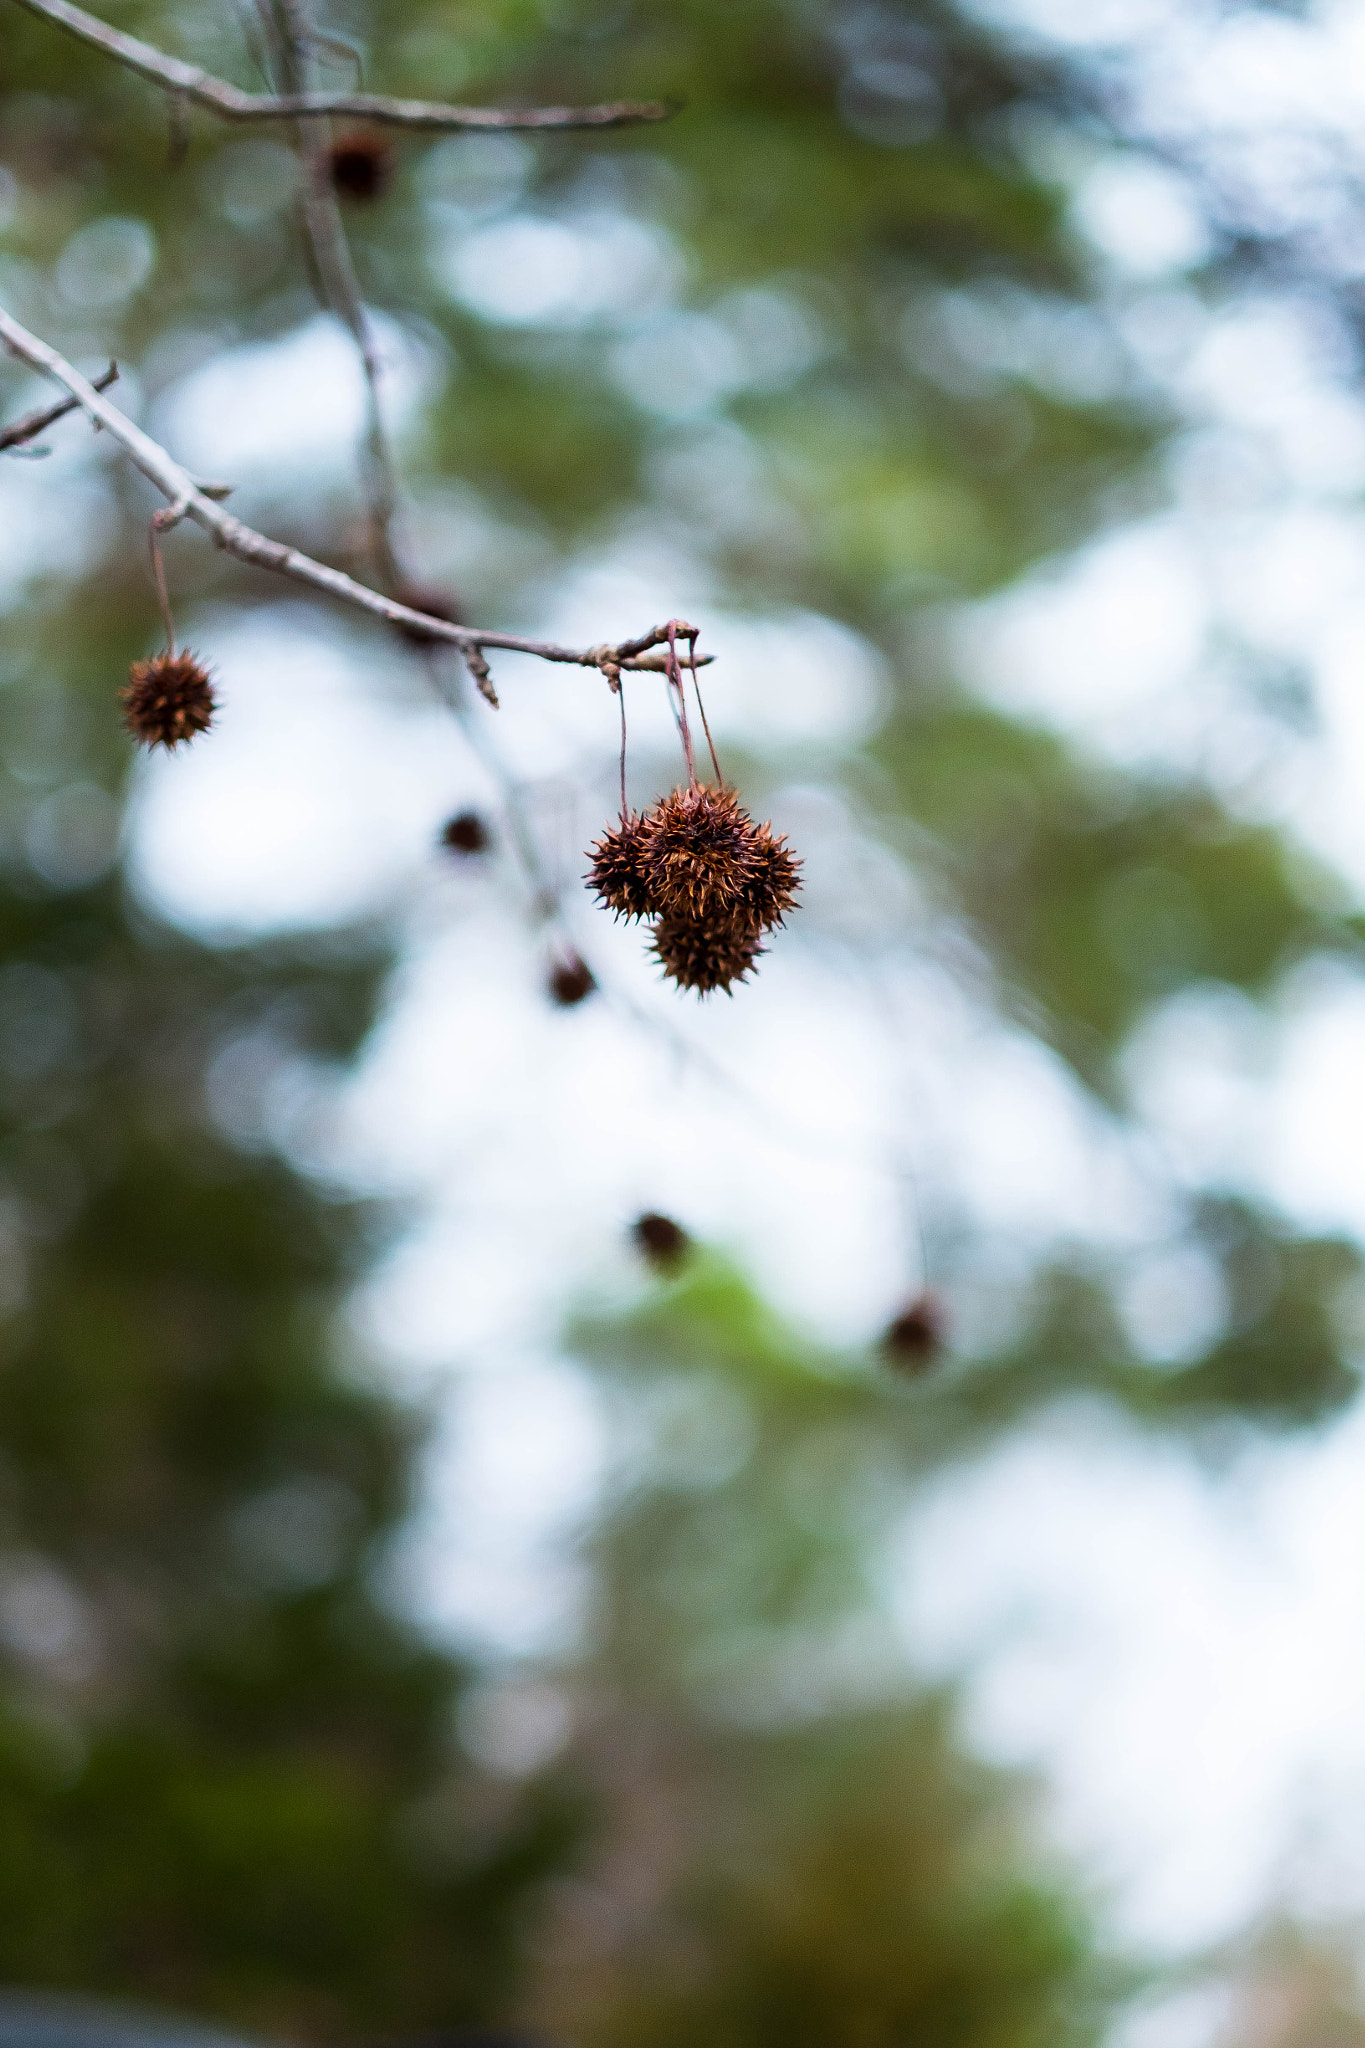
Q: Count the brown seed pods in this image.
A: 11